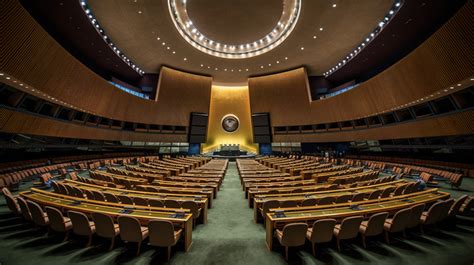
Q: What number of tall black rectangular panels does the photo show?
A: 2